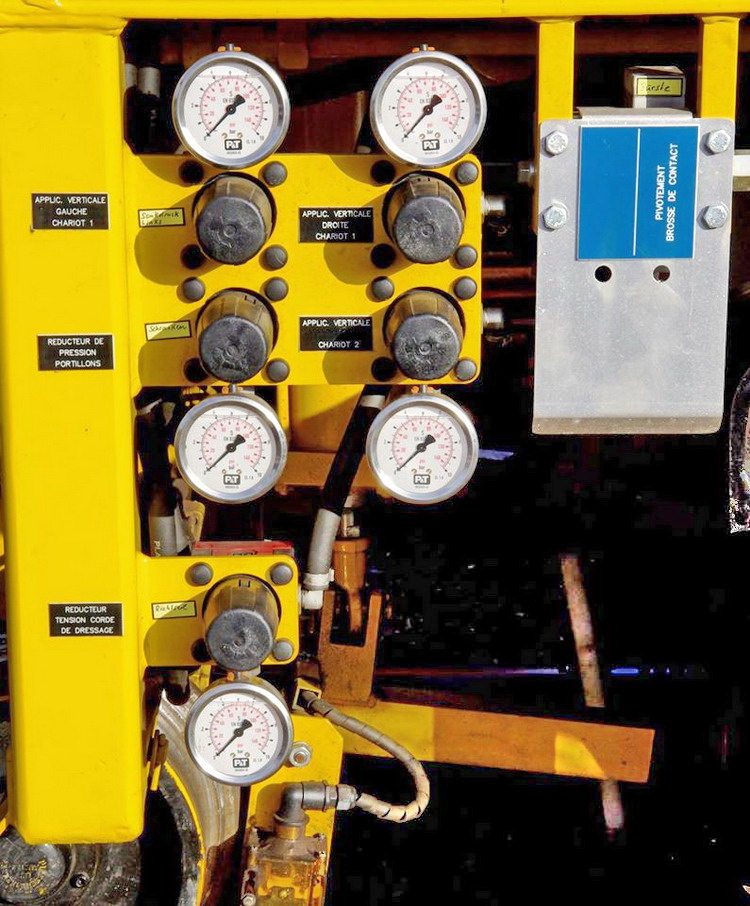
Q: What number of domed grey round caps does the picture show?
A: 13